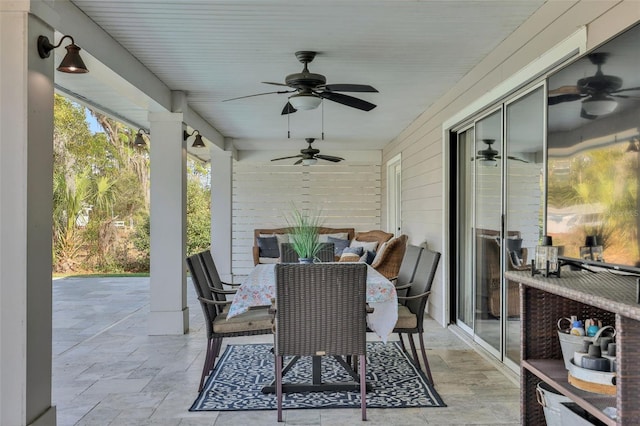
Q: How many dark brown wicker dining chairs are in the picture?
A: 6